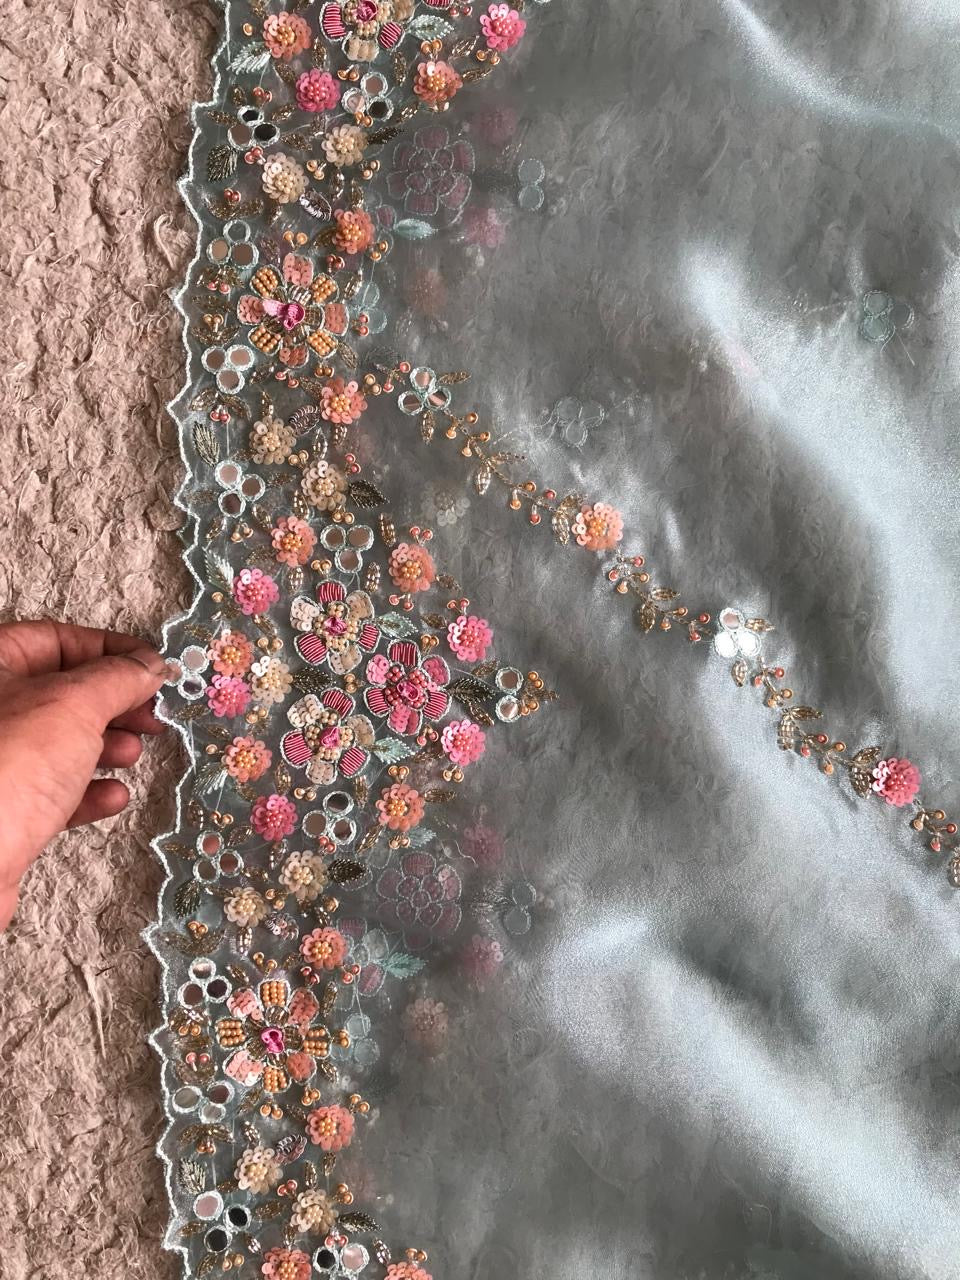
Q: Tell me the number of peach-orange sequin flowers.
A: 14